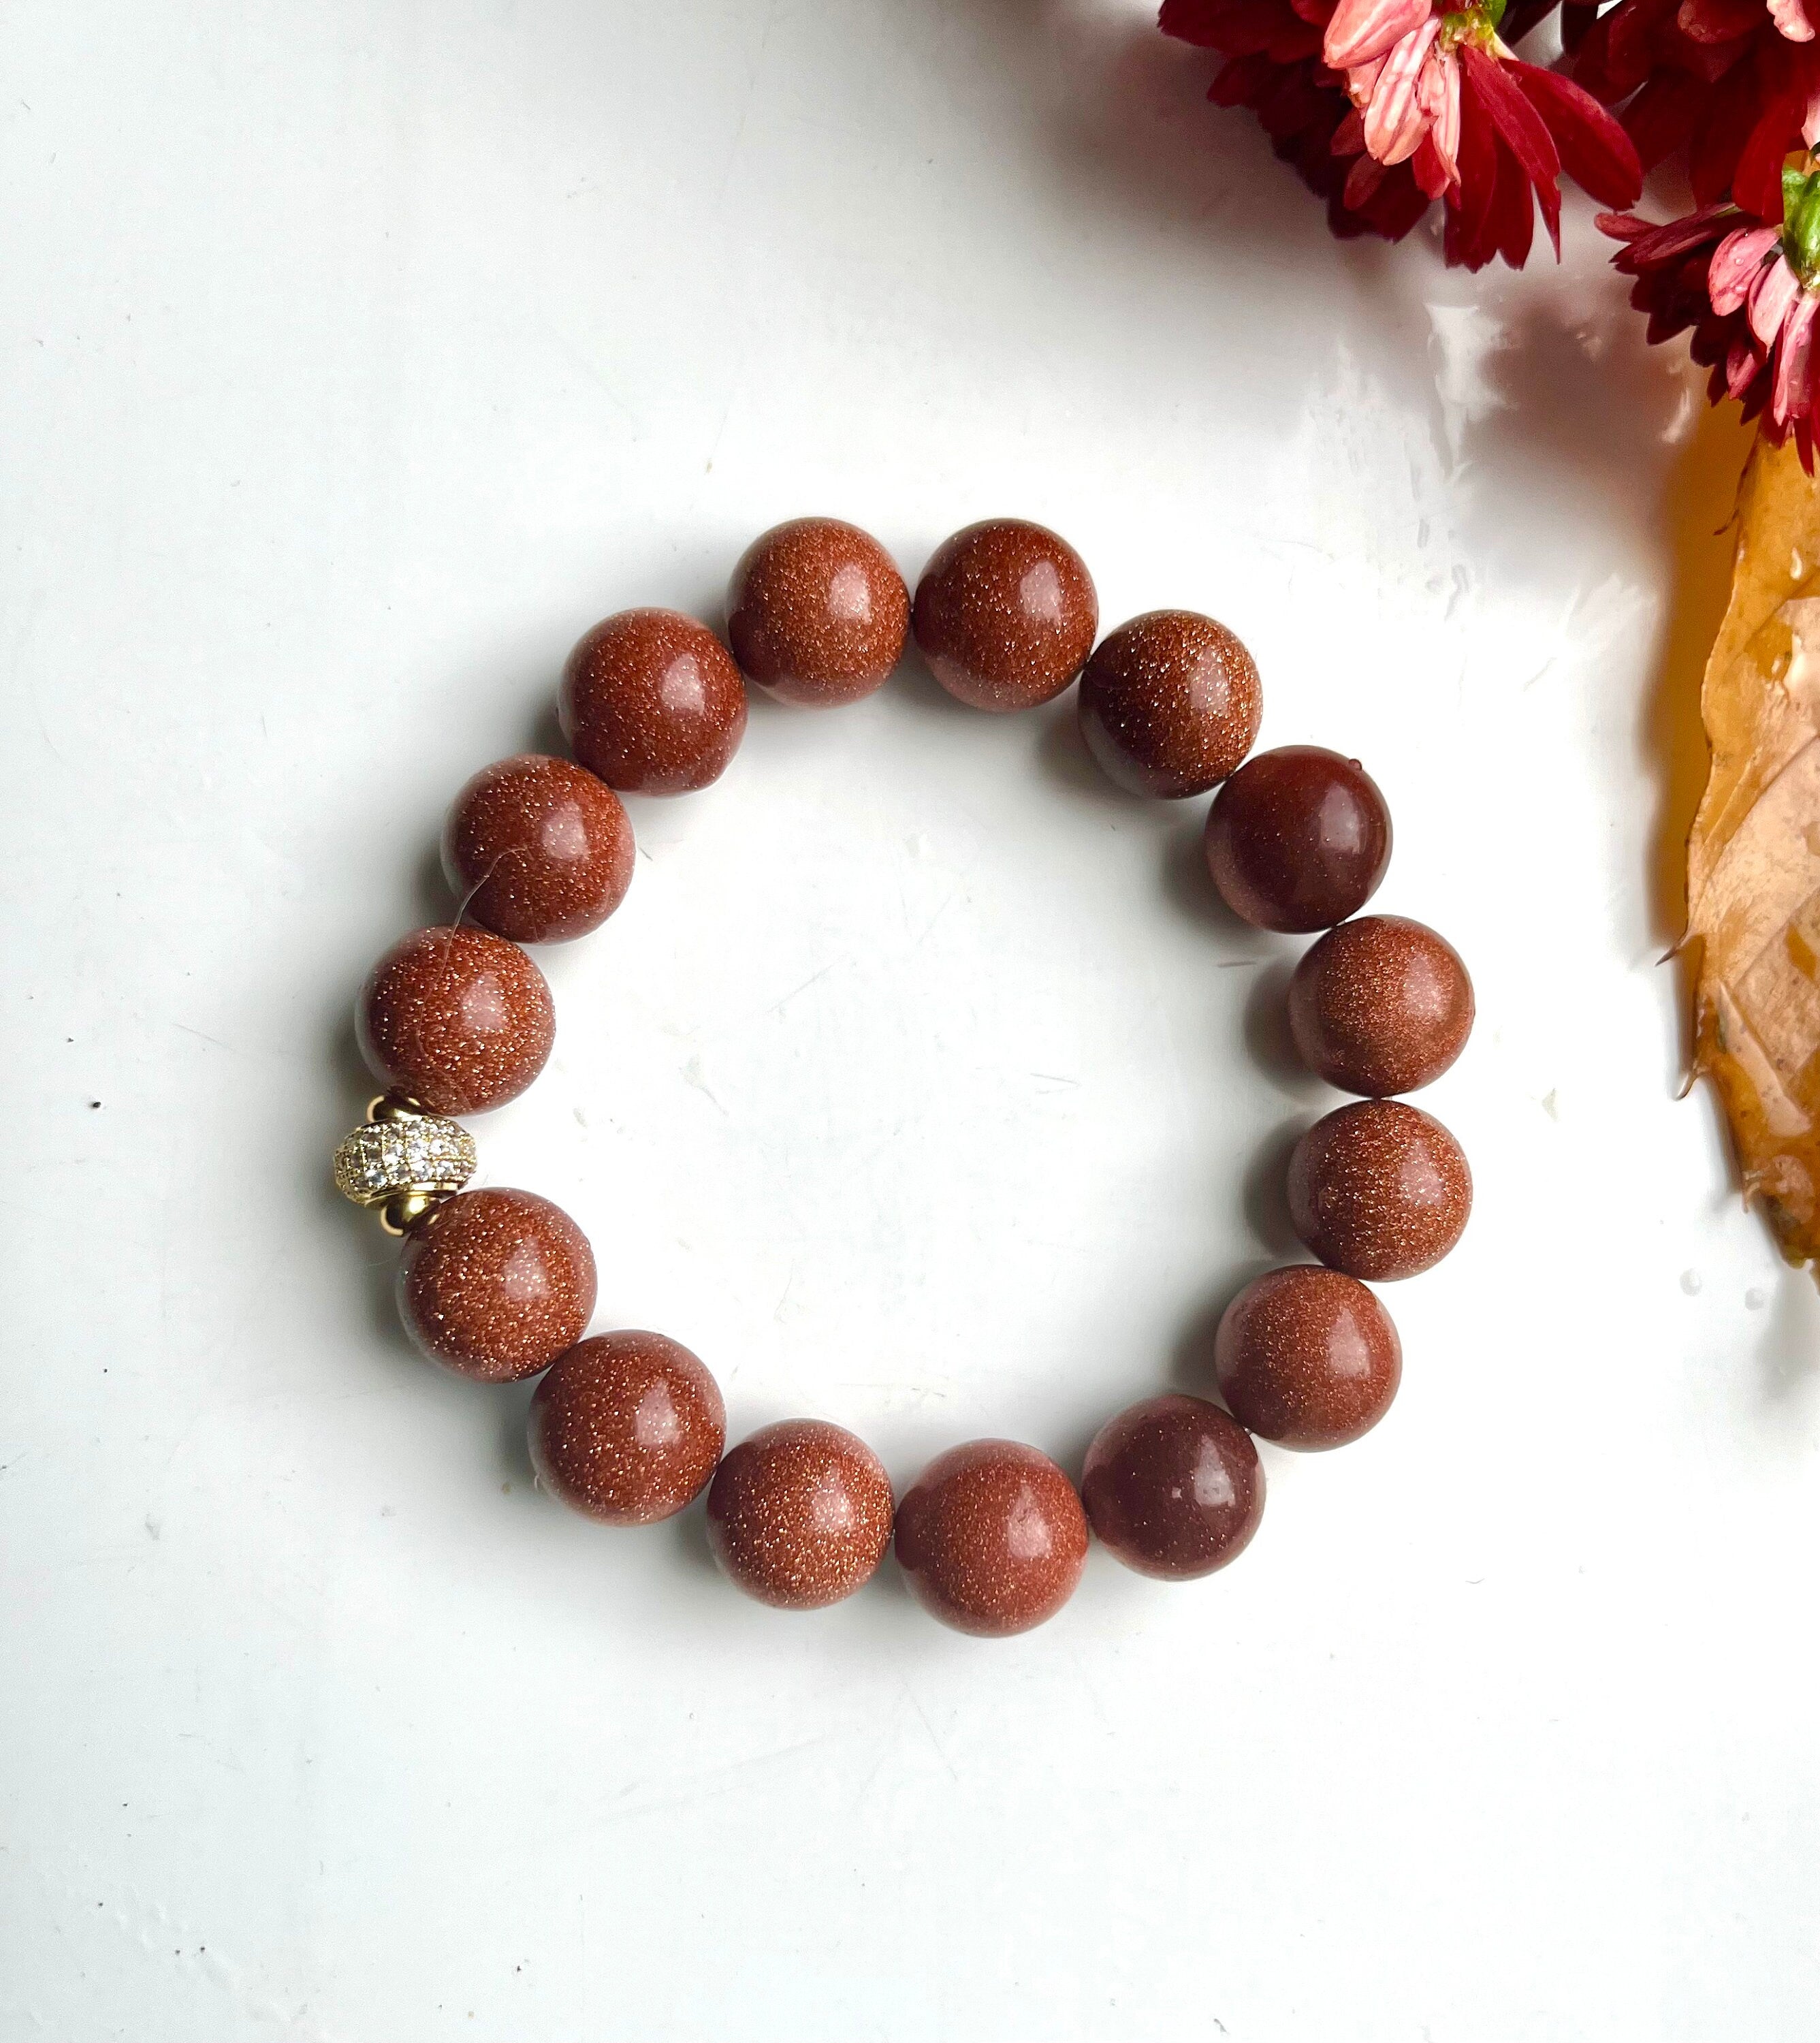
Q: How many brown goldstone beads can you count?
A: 15